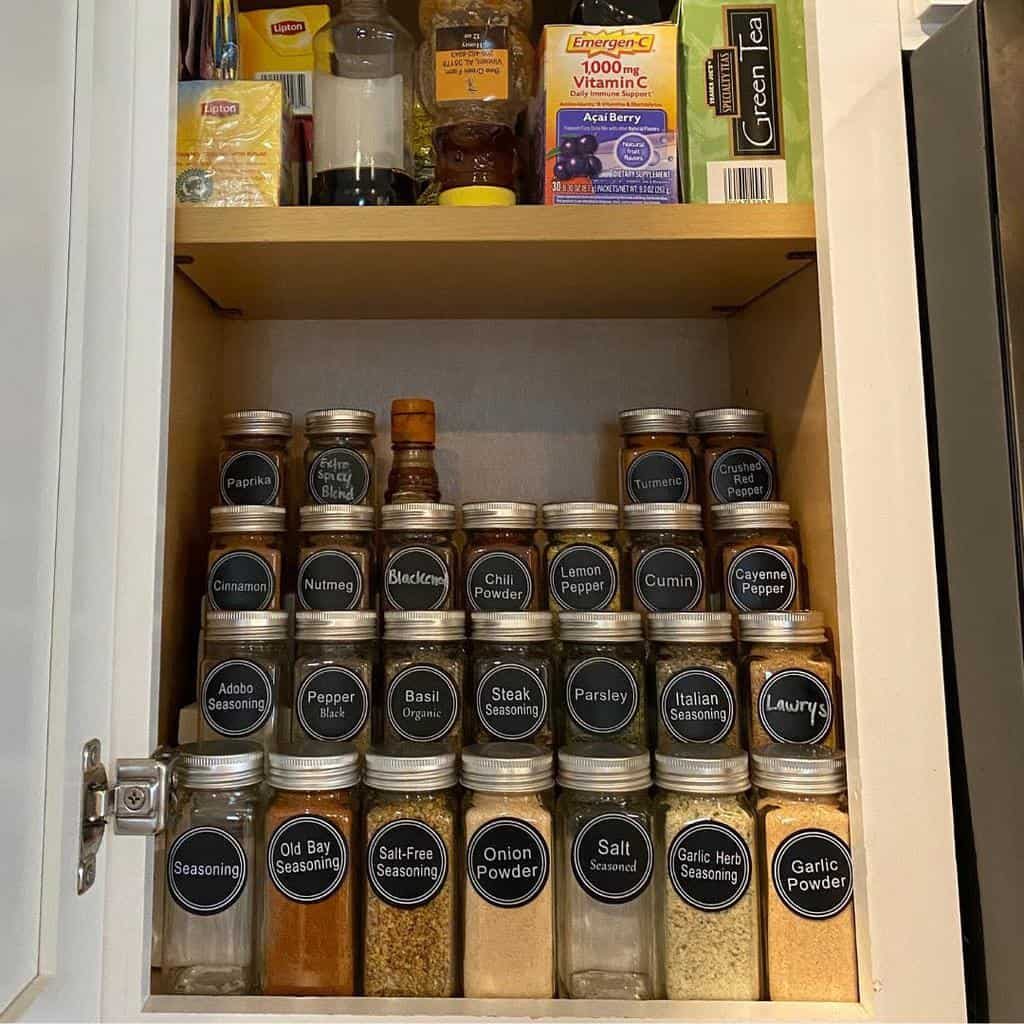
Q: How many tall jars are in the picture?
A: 7